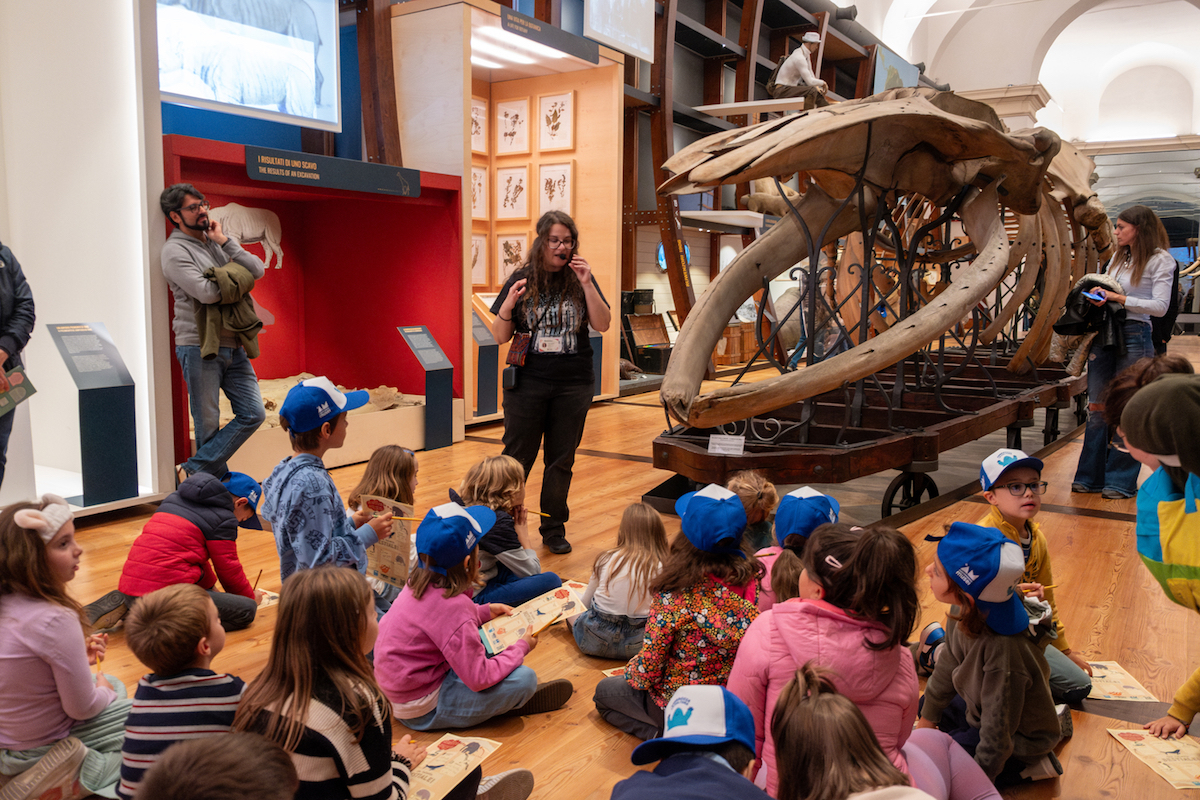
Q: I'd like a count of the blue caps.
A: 8